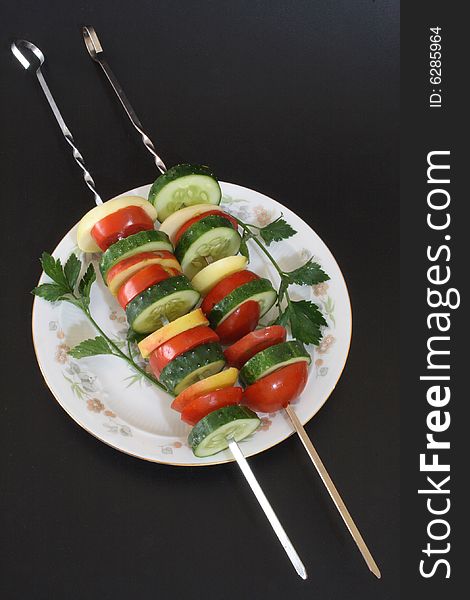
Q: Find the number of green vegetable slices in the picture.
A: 8